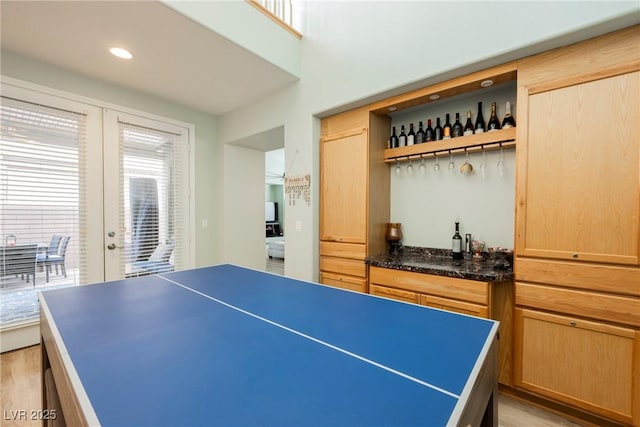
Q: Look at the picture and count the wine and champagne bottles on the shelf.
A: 12